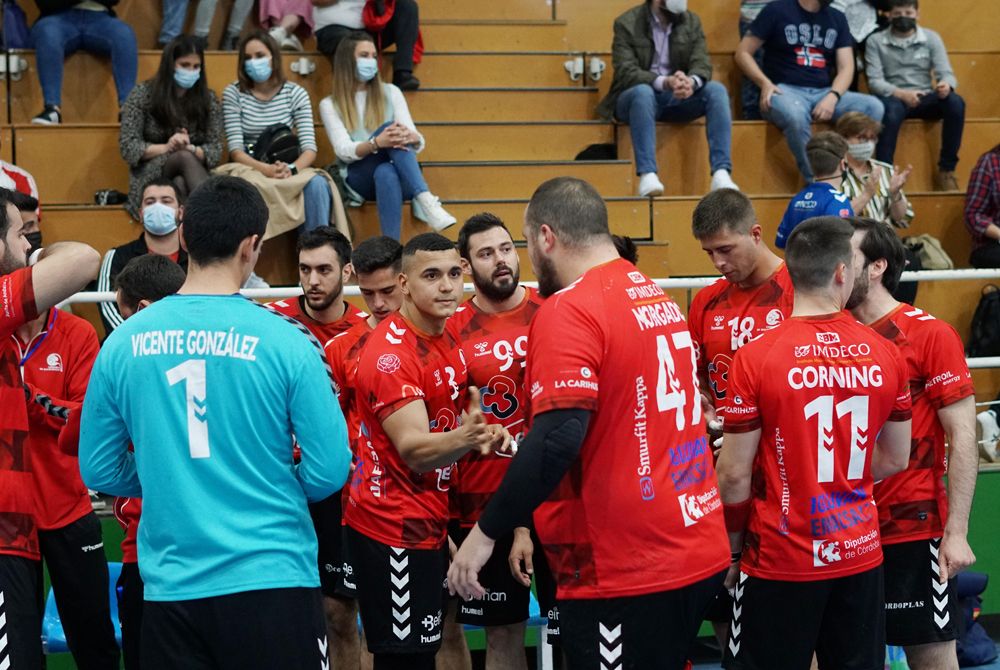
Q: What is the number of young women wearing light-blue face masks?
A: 3